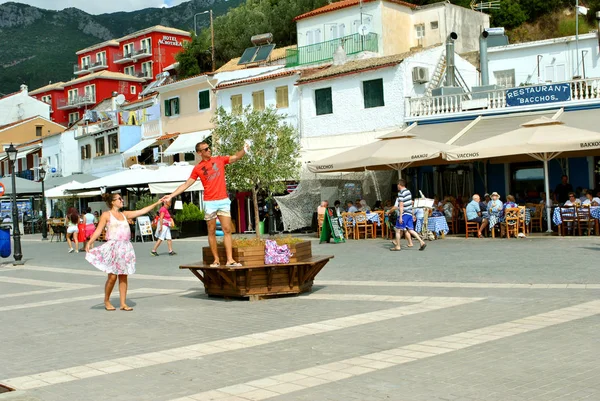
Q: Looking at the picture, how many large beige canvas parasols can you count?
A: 2